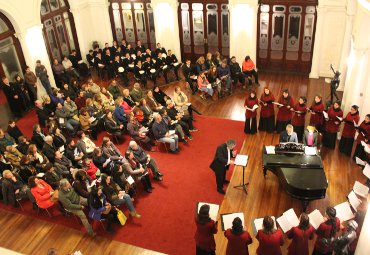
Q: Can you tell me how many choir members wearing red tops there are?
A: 13